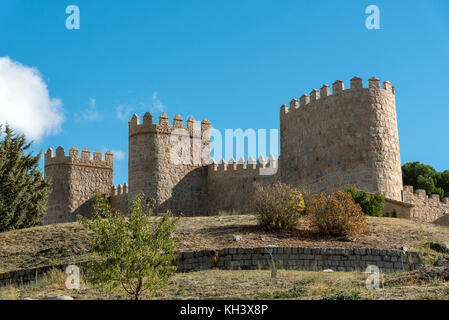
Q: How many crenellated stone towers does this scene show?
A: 3